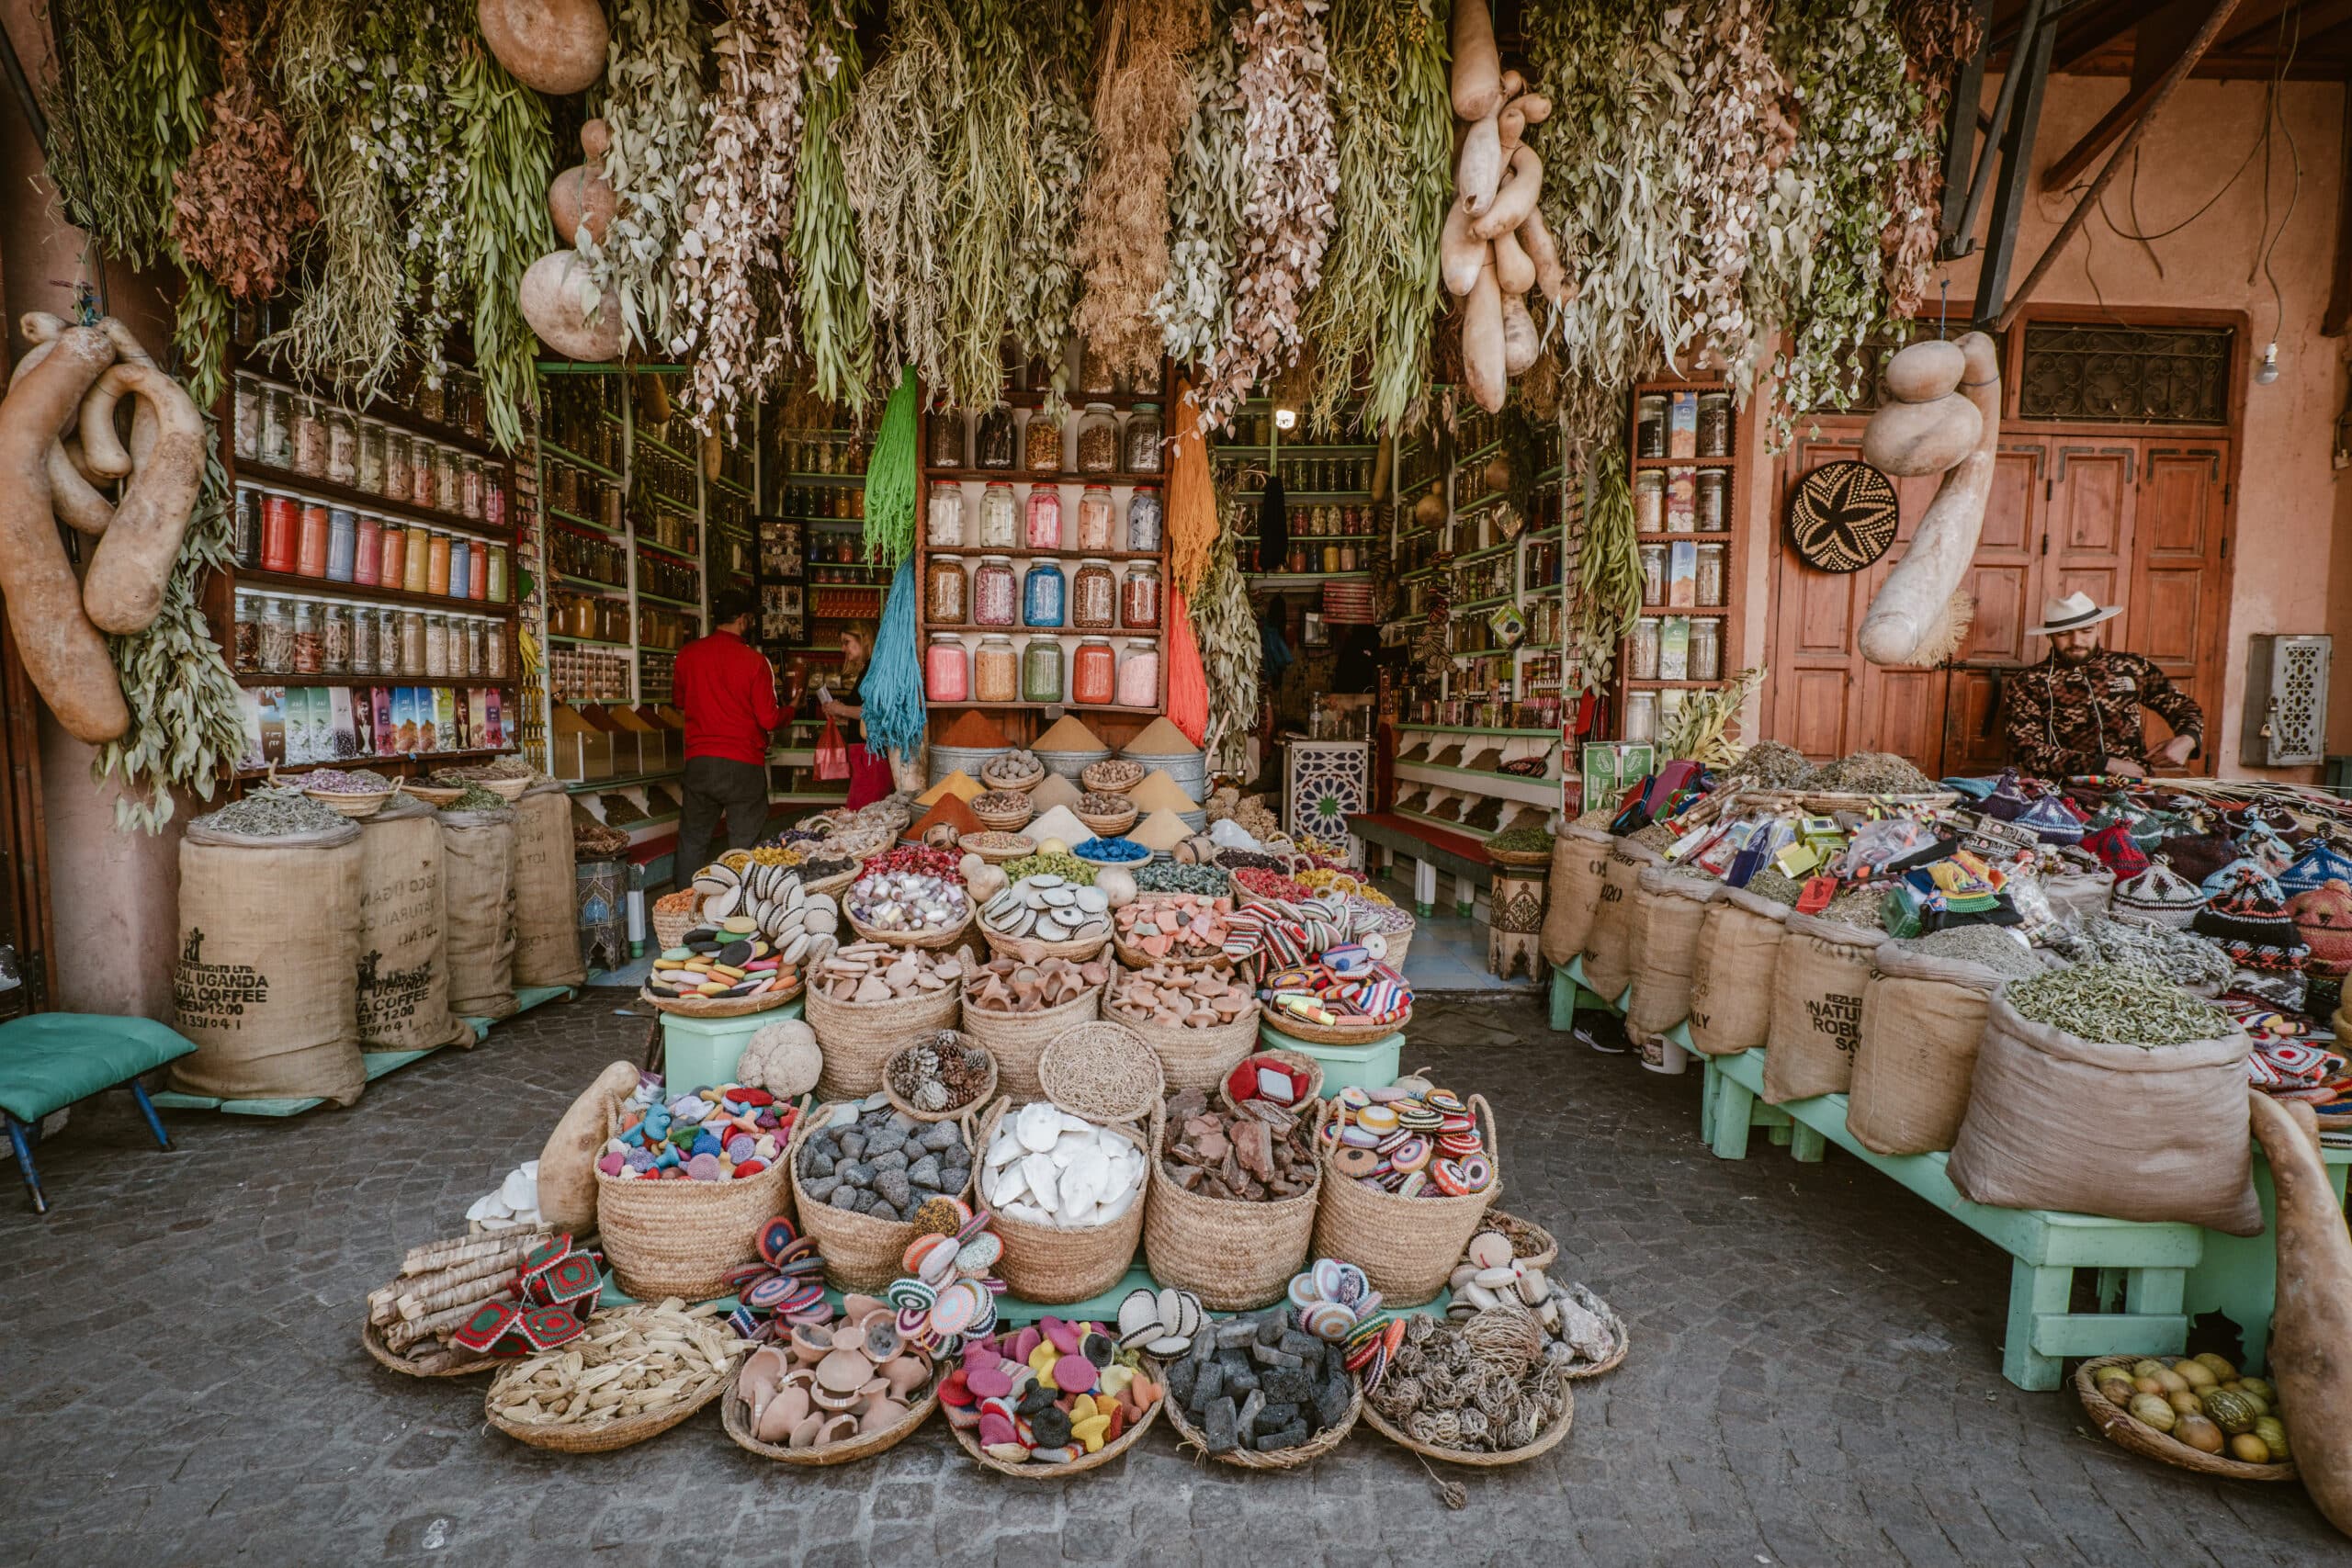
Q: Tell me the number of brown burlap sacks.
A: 11